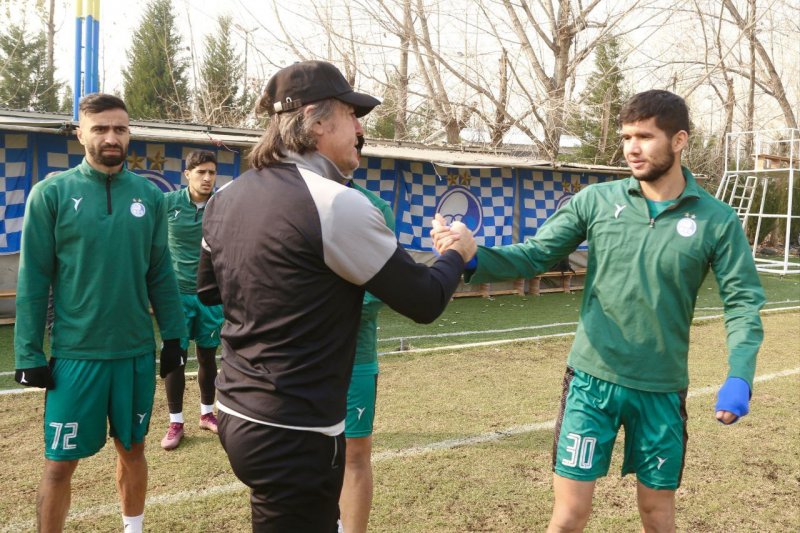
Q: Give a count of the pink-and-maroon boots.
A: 2